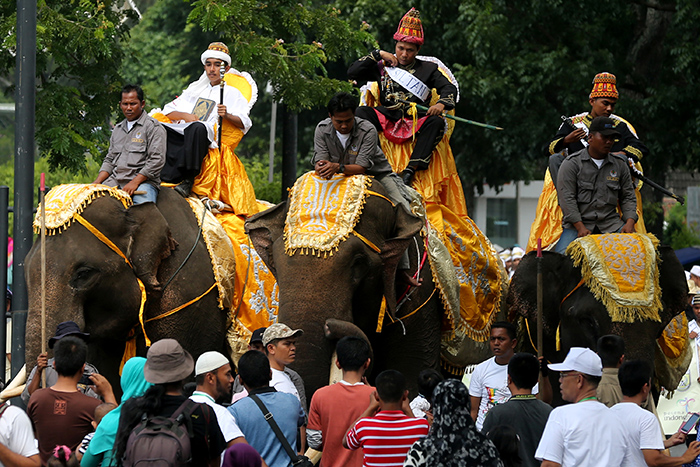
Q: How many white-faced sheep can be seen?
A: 0